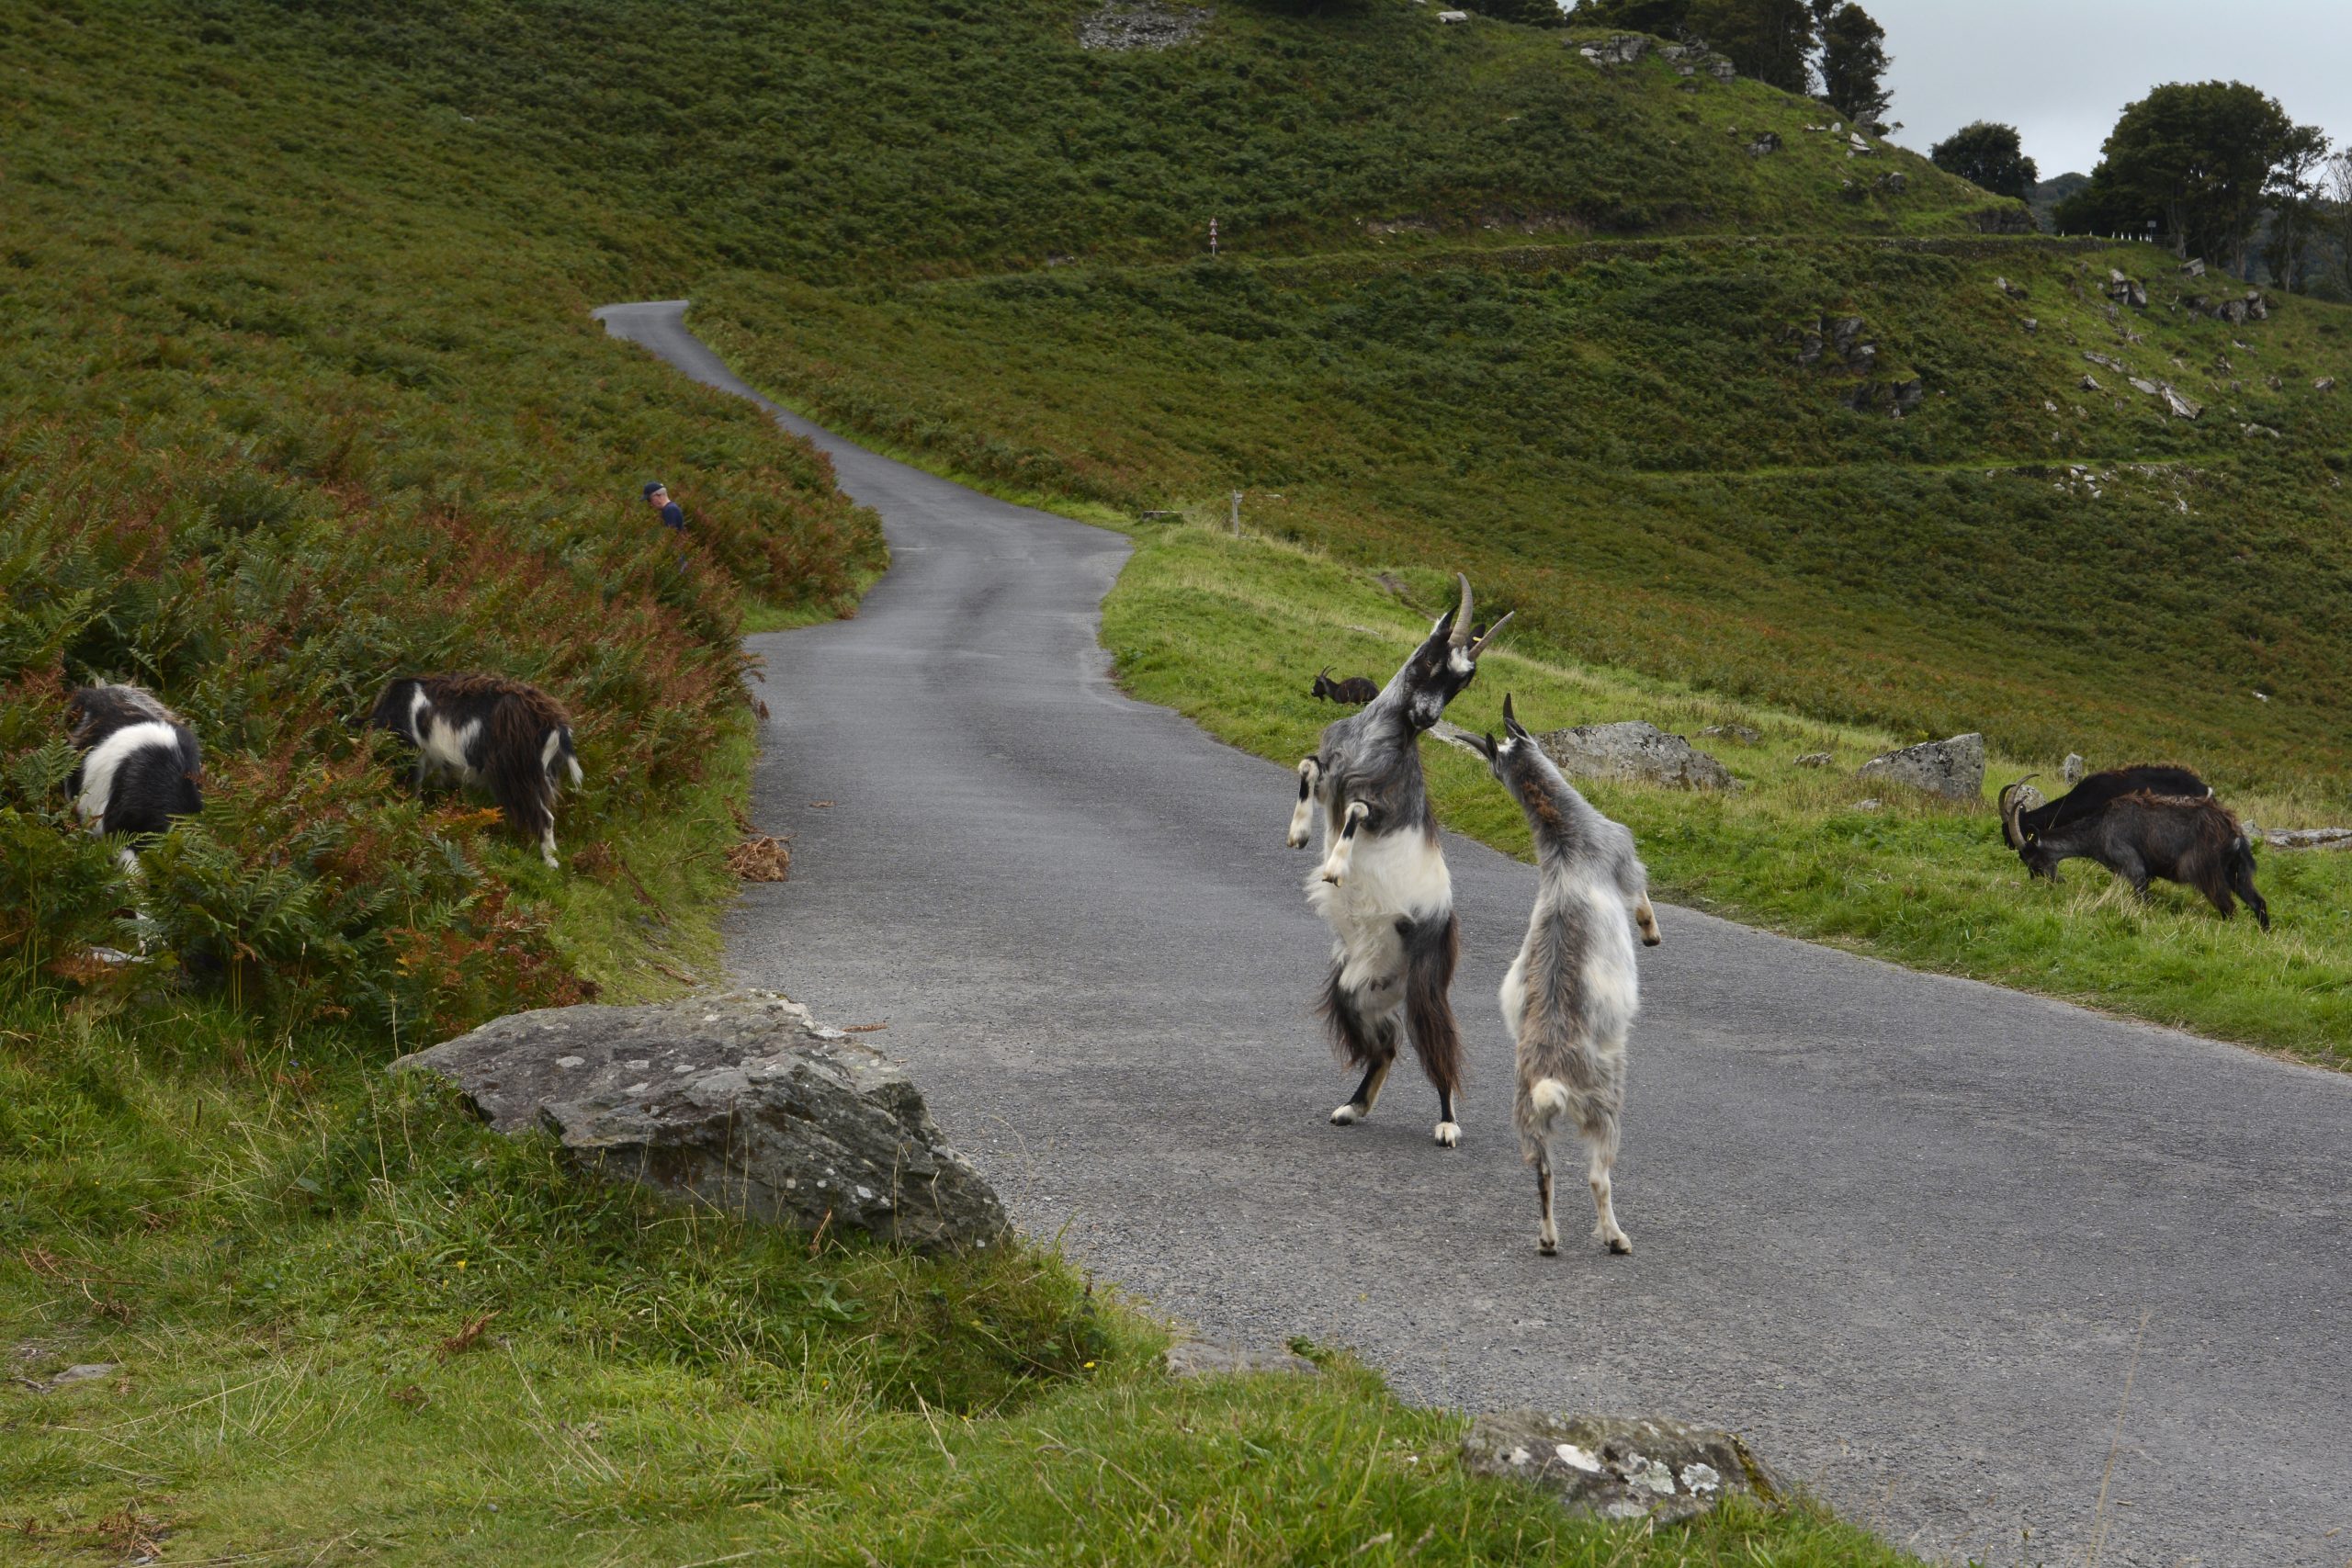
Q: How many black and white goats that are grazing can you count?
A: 2